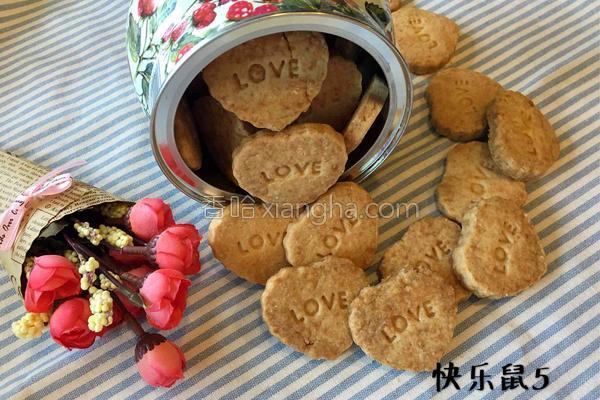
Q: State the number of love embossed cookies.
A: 12